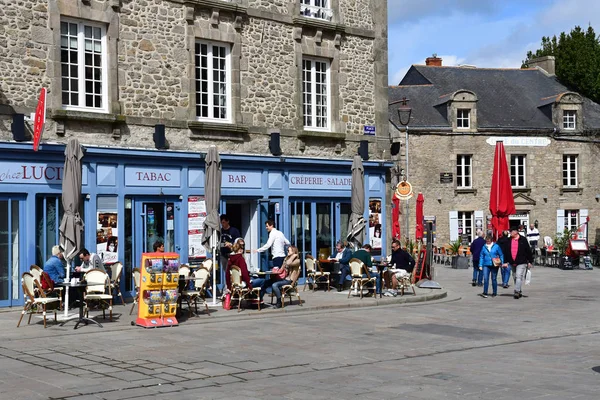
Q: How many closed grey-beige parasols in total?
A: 3